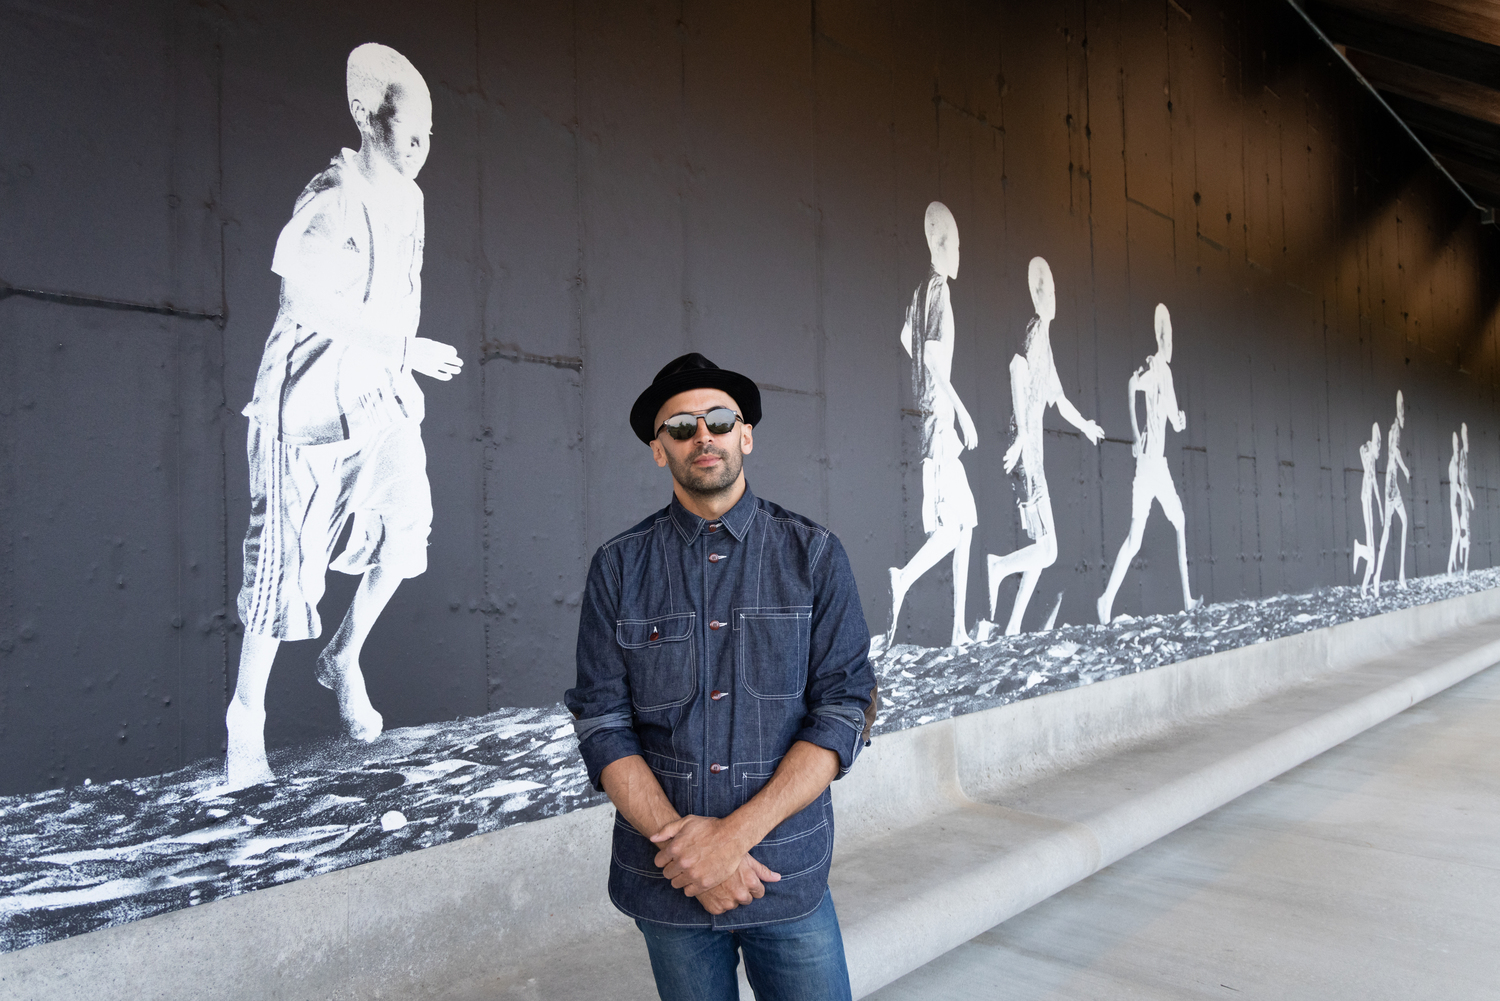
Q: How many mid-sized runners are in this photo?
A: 3